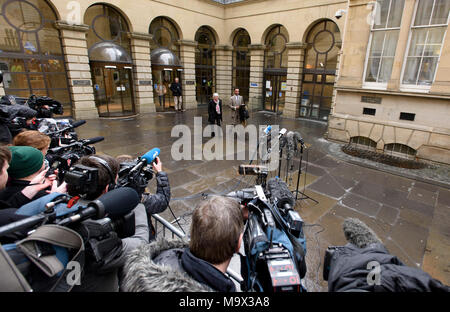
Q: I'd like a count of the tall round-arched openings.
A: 7